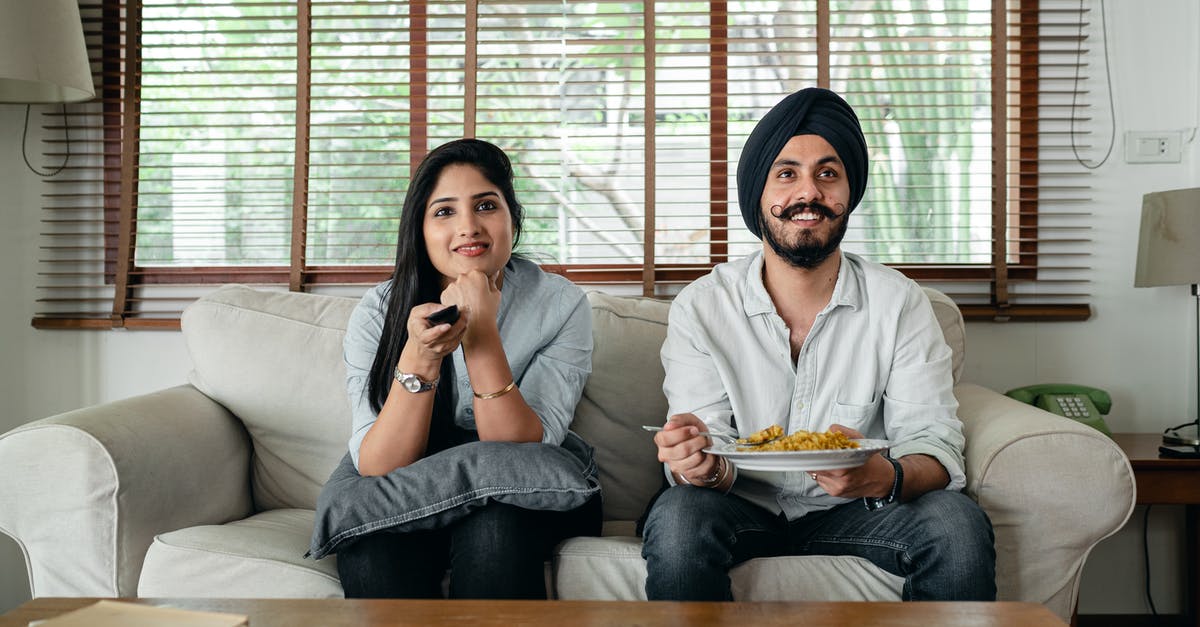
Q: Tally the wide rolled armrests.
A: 2